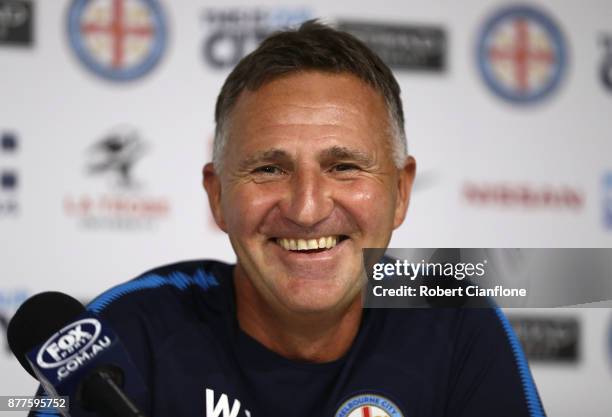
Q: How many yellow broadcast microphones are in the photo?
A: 0